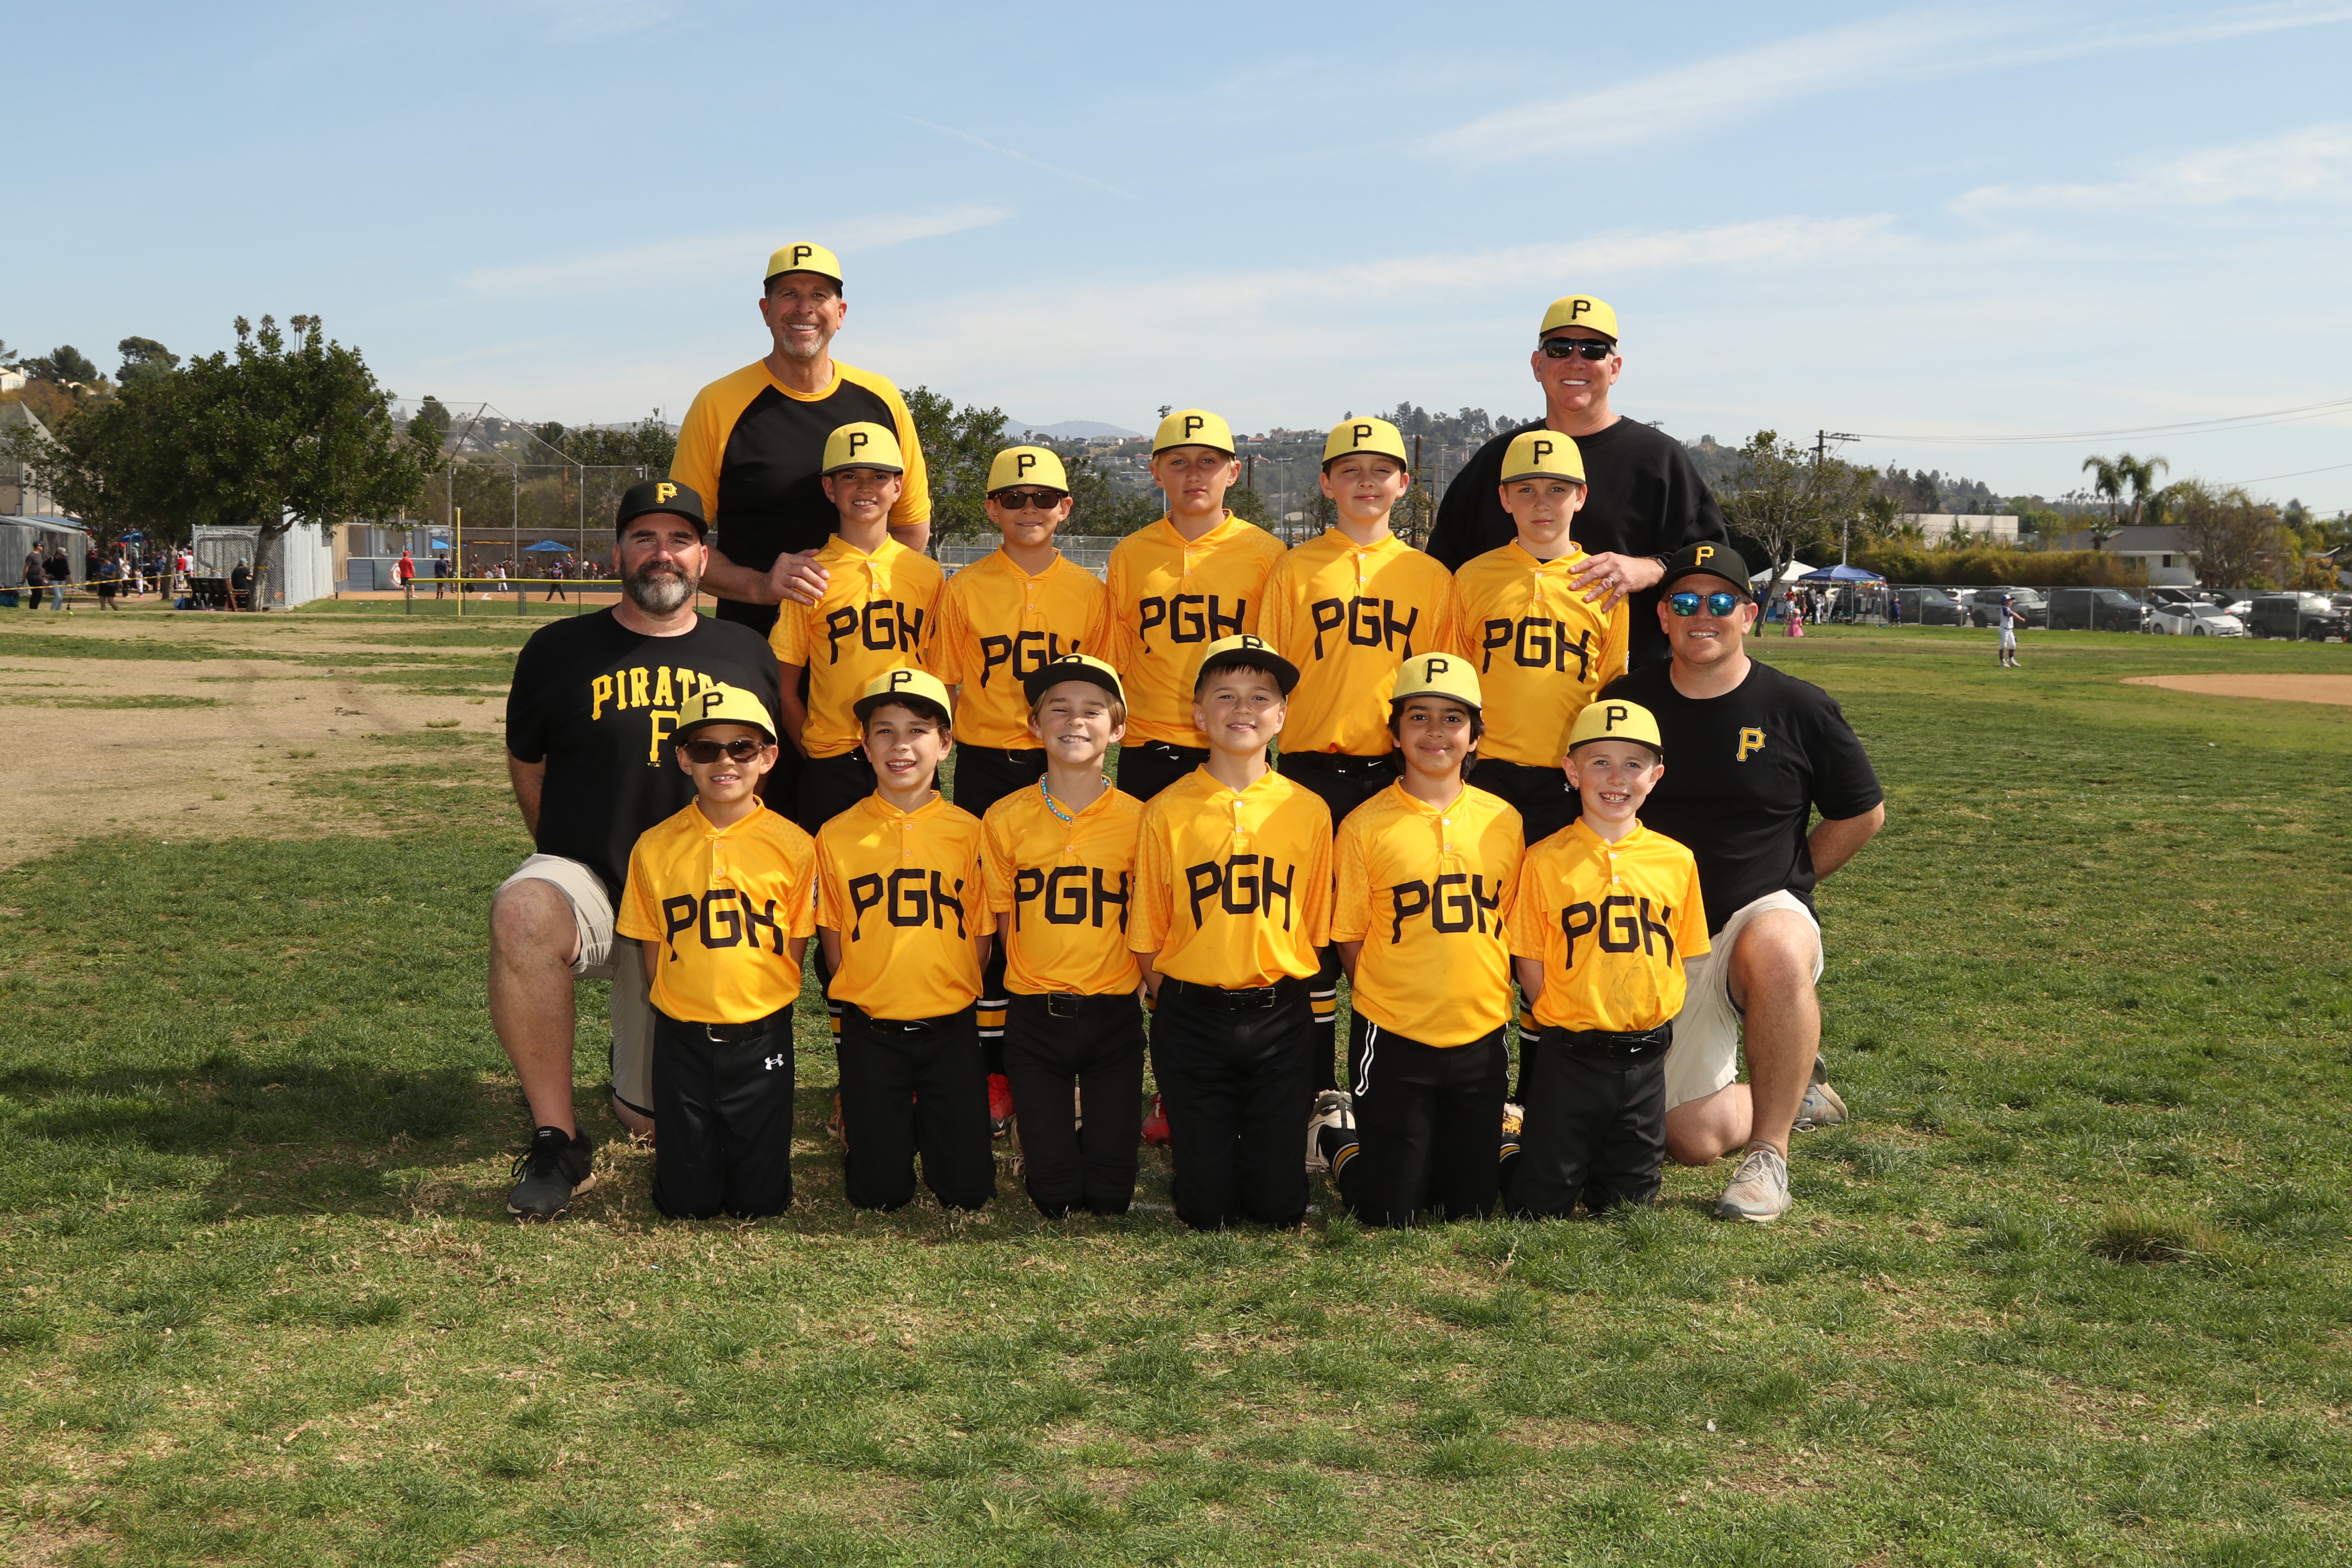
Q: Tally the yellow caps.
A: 13